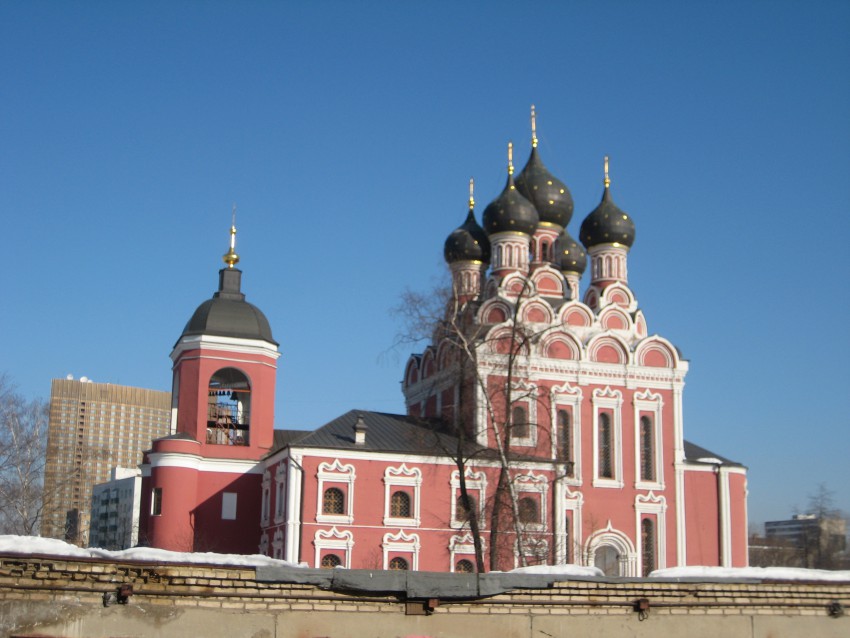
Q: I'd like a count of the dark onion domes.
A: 5